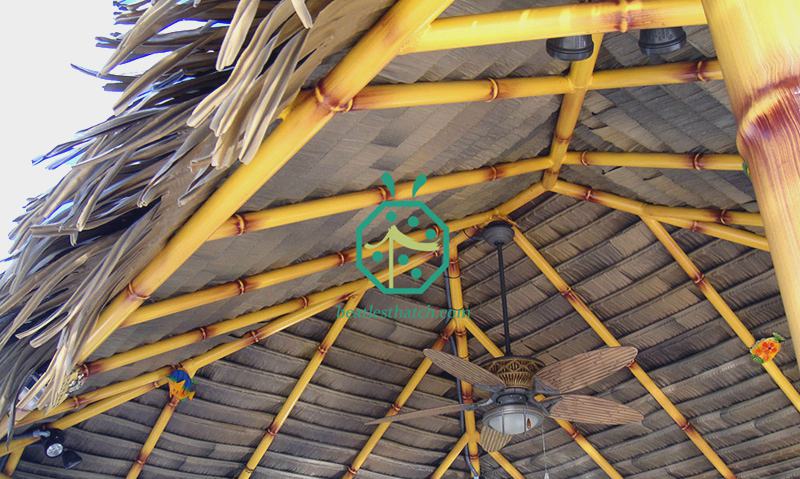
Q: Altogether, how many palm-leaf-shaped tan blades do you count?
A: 5